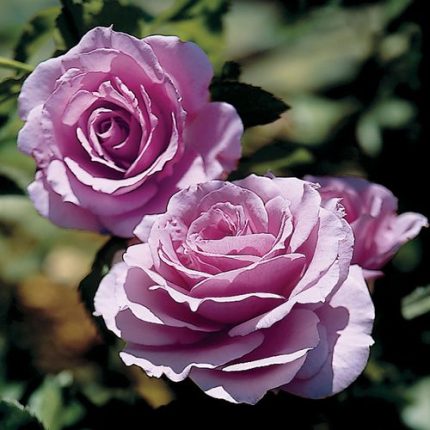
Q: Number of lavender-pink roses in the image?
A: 3